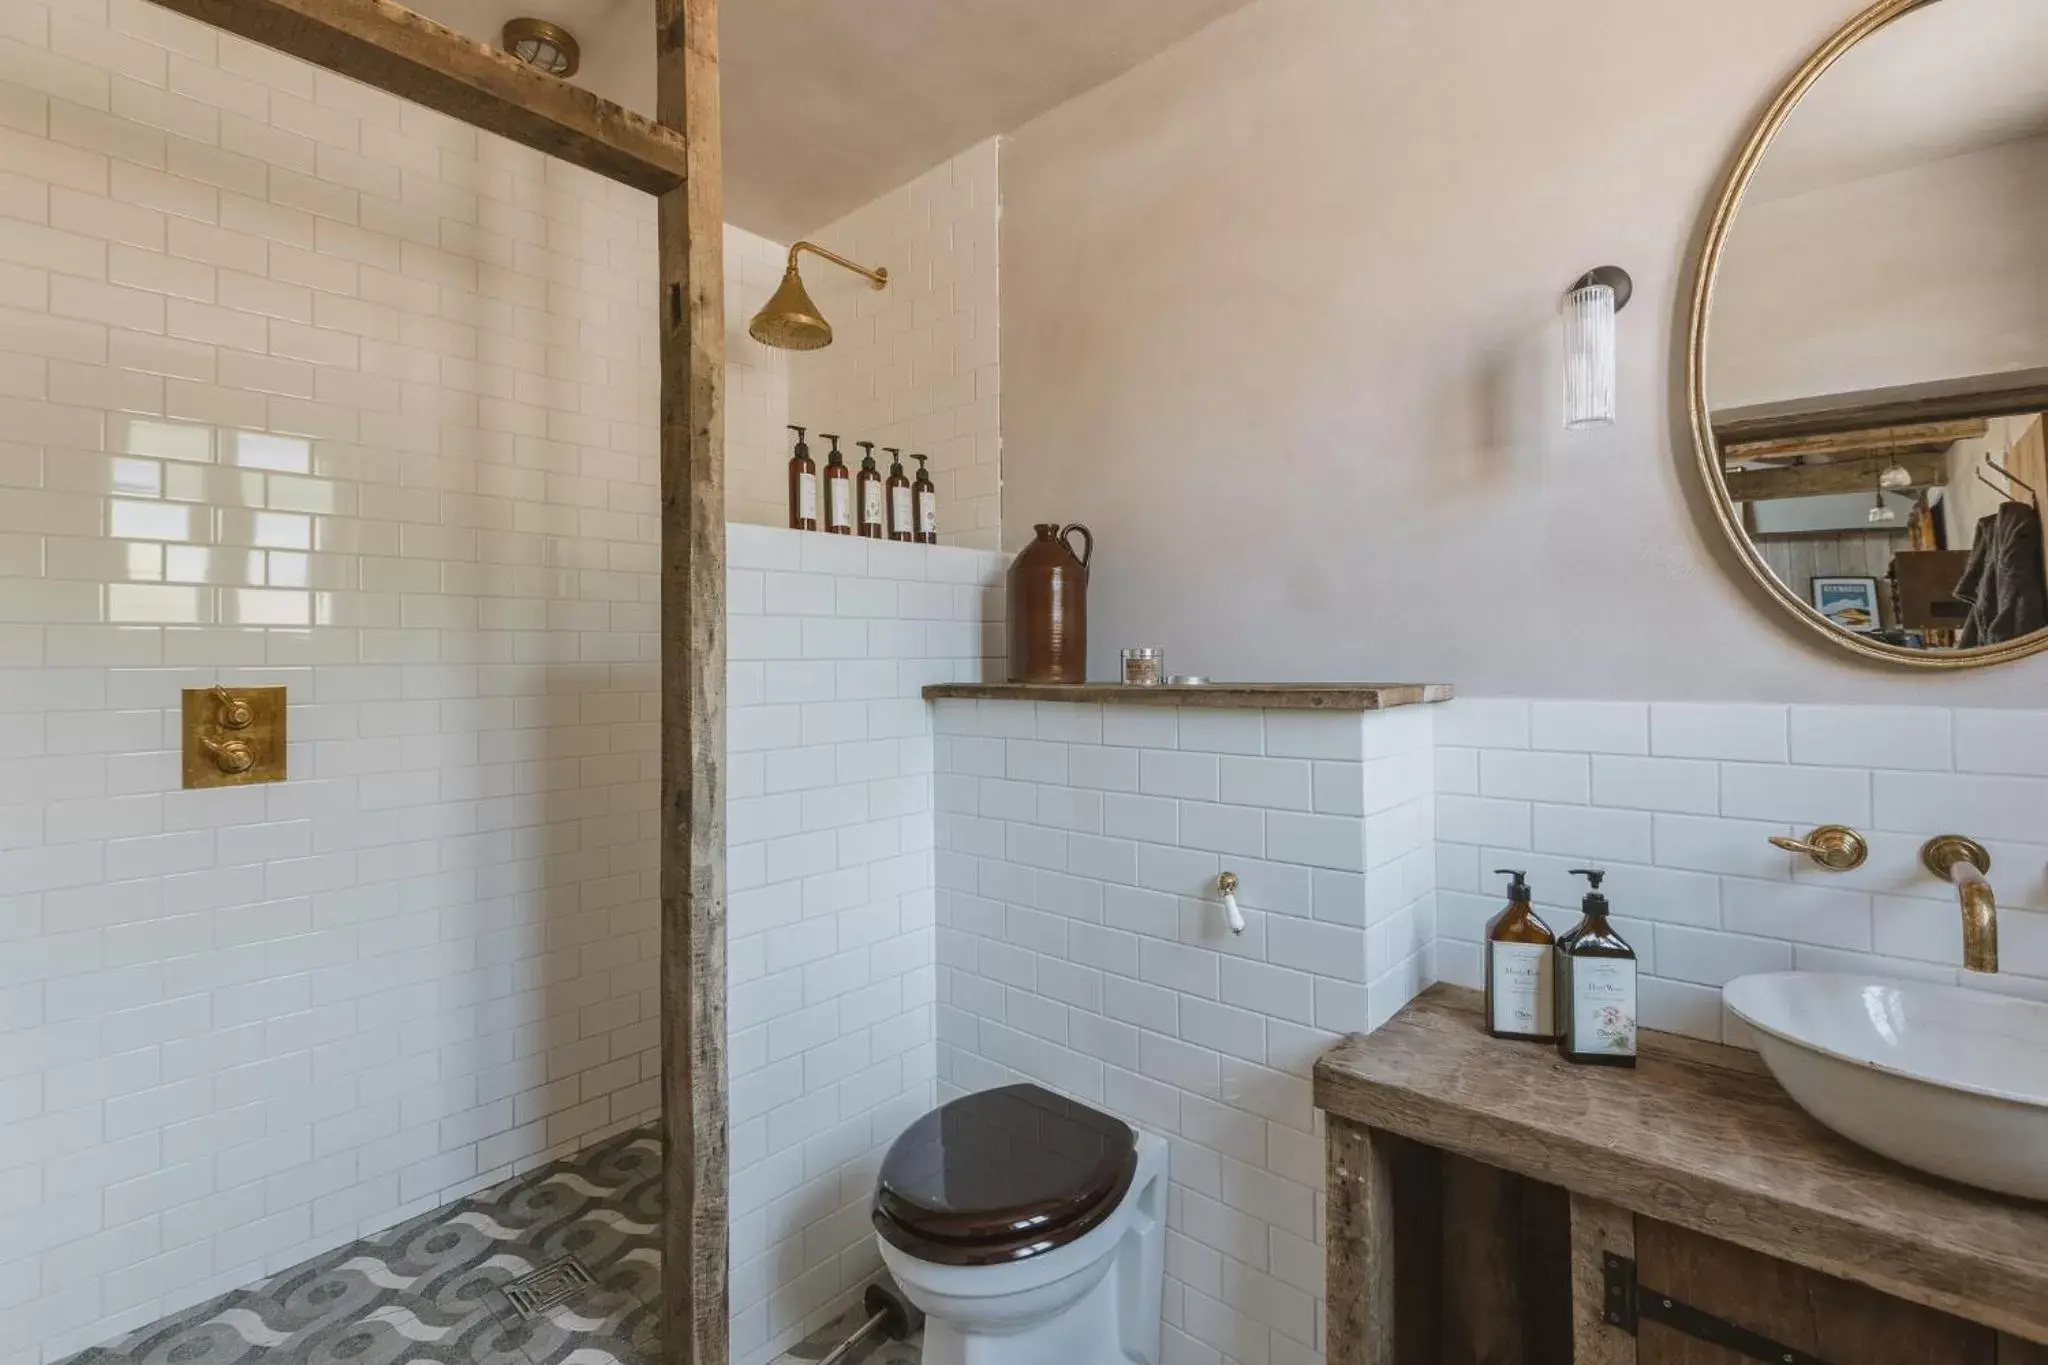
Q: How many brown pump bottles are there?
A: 7